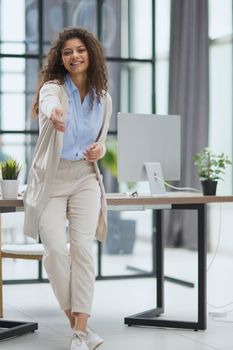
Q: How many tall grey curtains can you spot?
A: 1